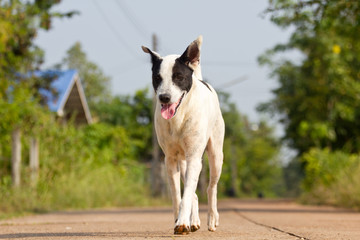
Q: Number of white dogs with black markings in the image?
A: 1